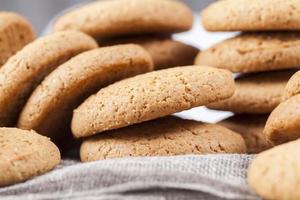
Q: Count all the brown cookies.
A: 15